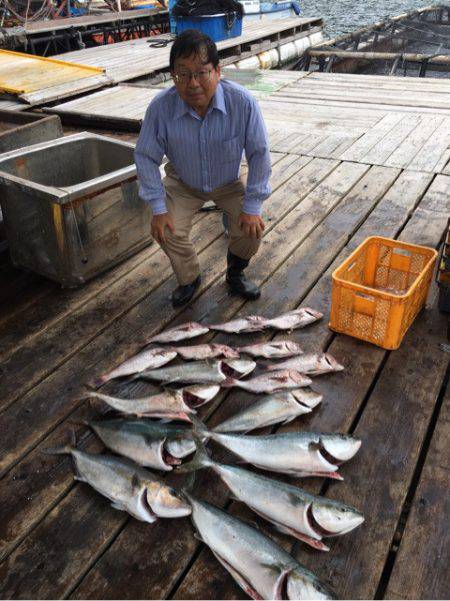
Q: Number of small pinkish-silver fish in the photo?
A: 8